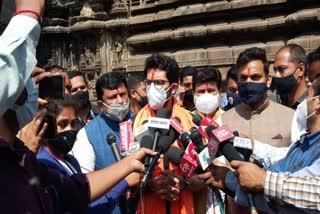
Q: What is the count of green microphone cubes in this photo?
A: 0